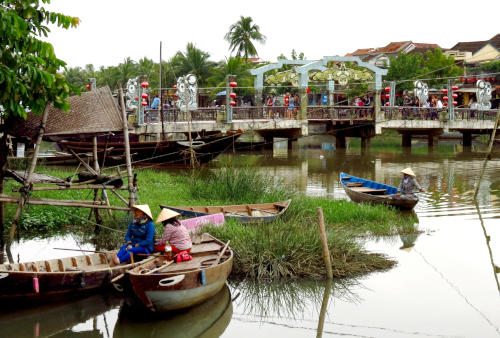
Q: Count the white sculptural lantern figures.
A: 4